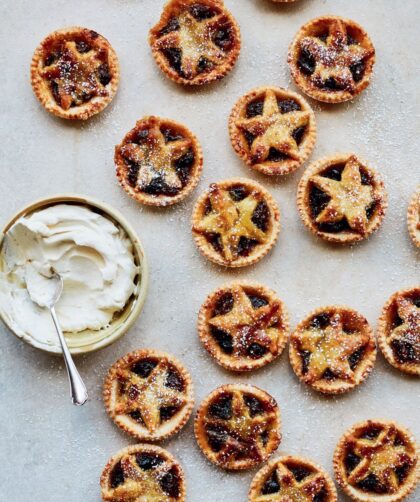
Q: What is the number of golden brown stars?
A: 15